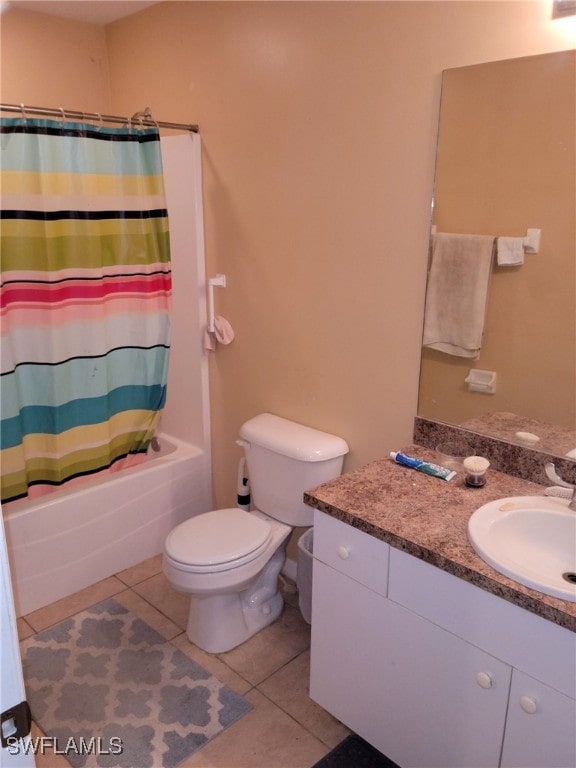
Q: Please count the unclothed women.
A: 0